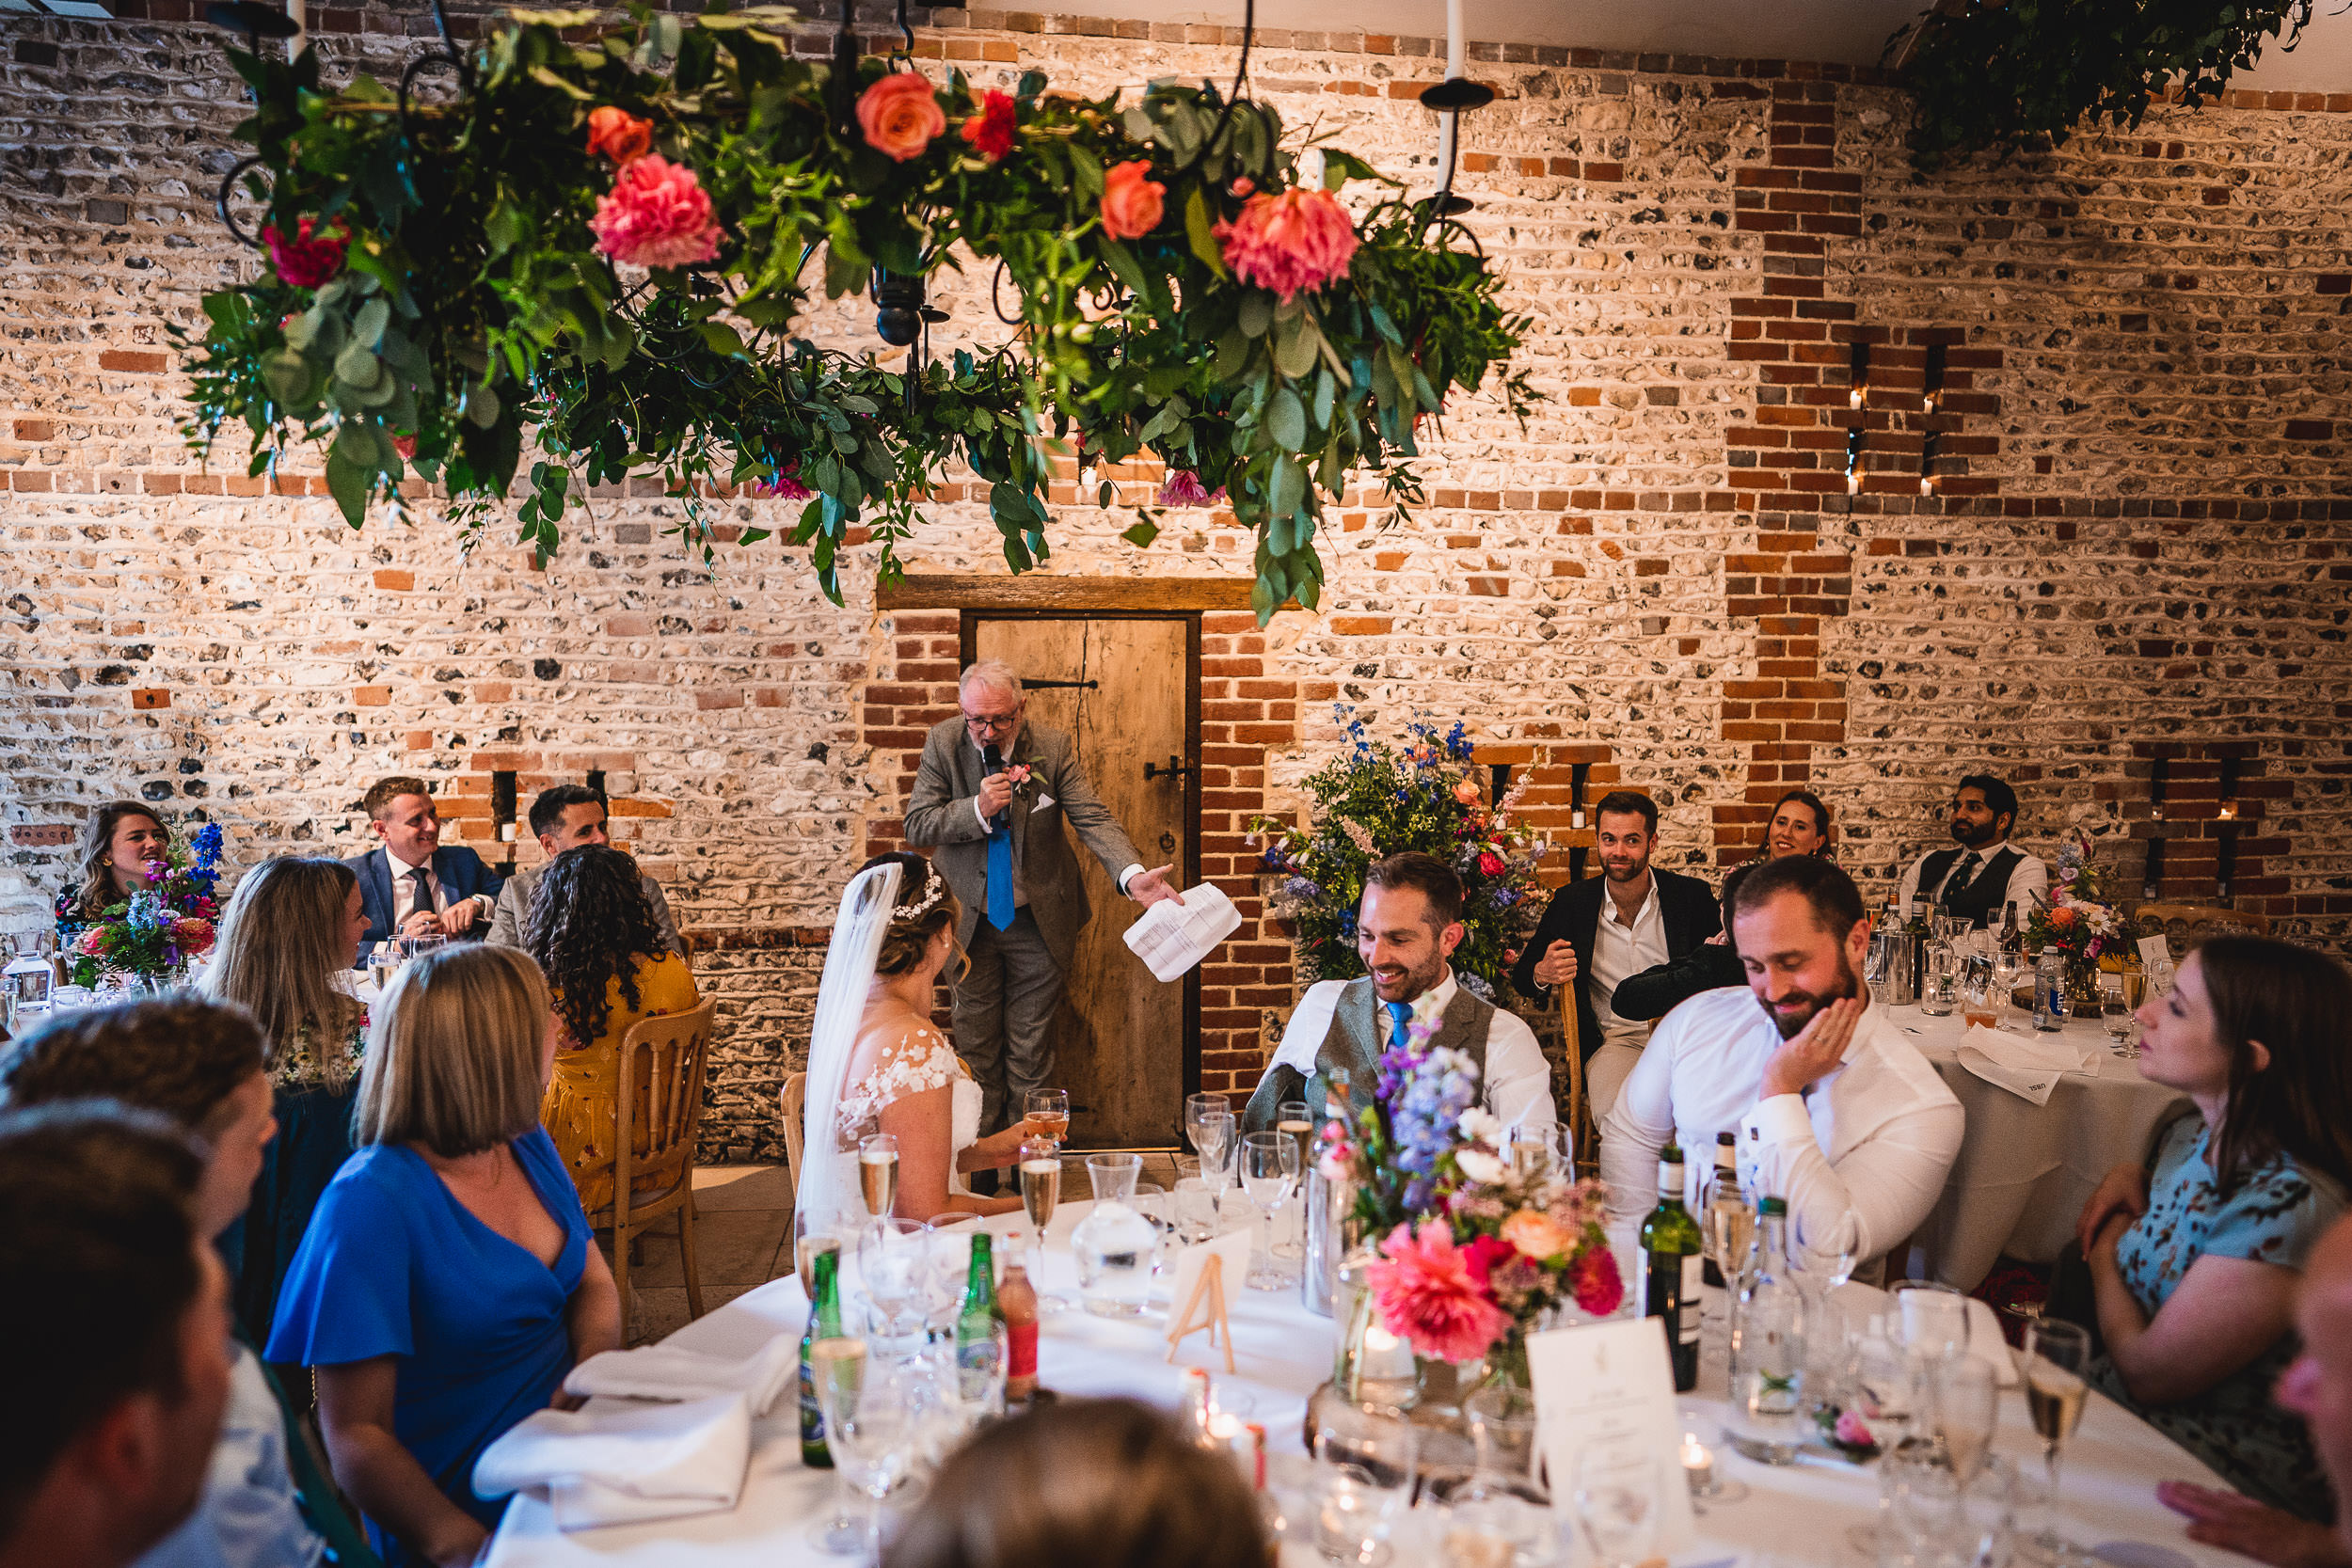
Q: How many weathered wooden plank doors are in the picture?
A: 1